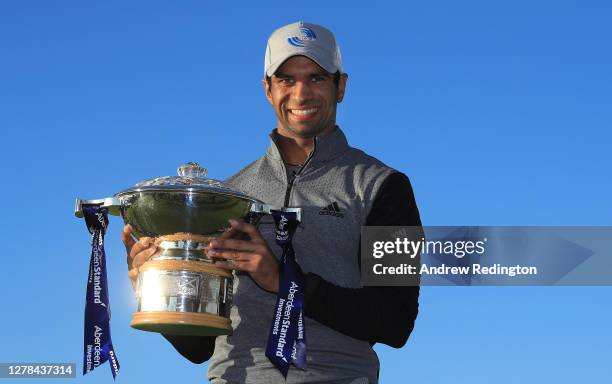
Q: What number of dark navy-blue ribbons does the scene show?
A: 2